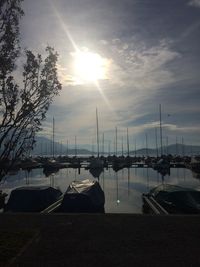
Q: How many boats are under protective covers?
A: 3